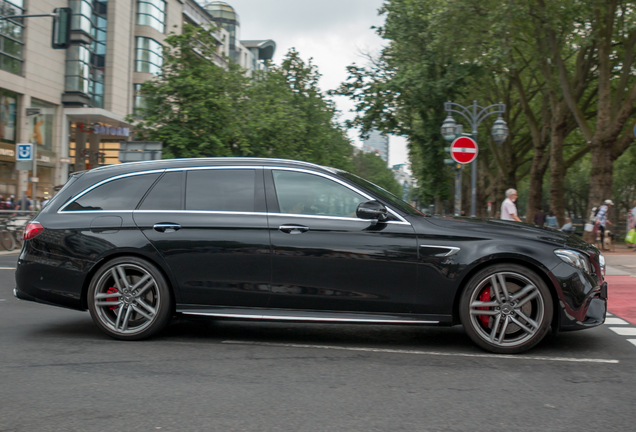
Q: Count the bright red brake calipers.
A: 2